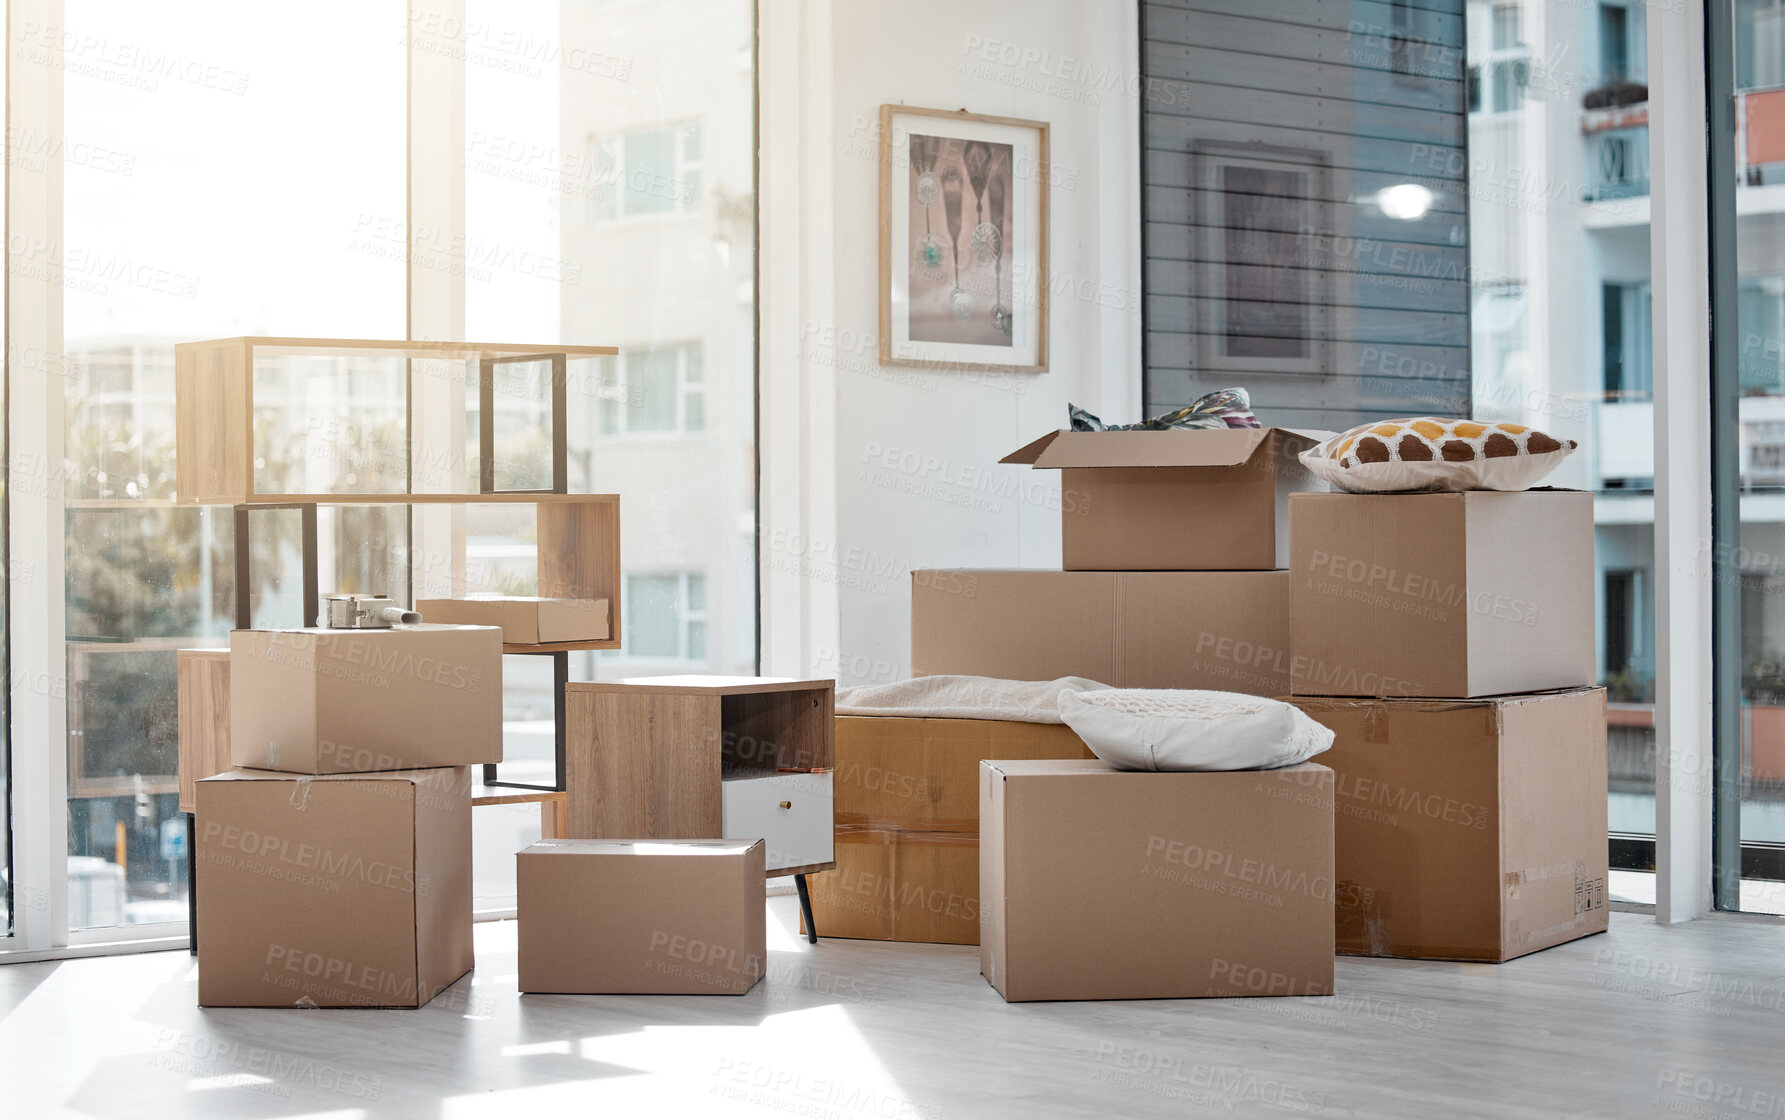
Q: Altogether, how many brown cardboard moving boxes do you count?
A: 10